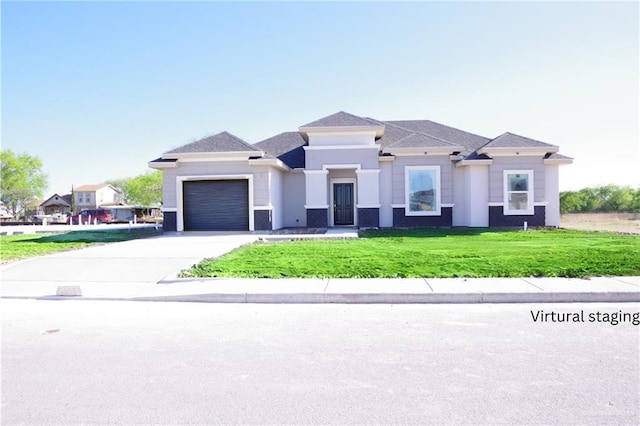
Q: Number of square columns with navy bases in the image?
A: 2